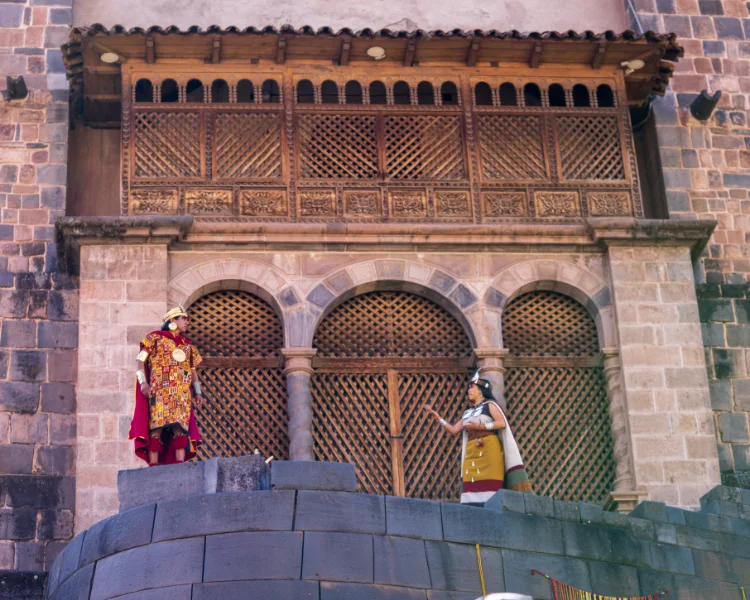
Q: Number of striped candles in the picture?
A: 0